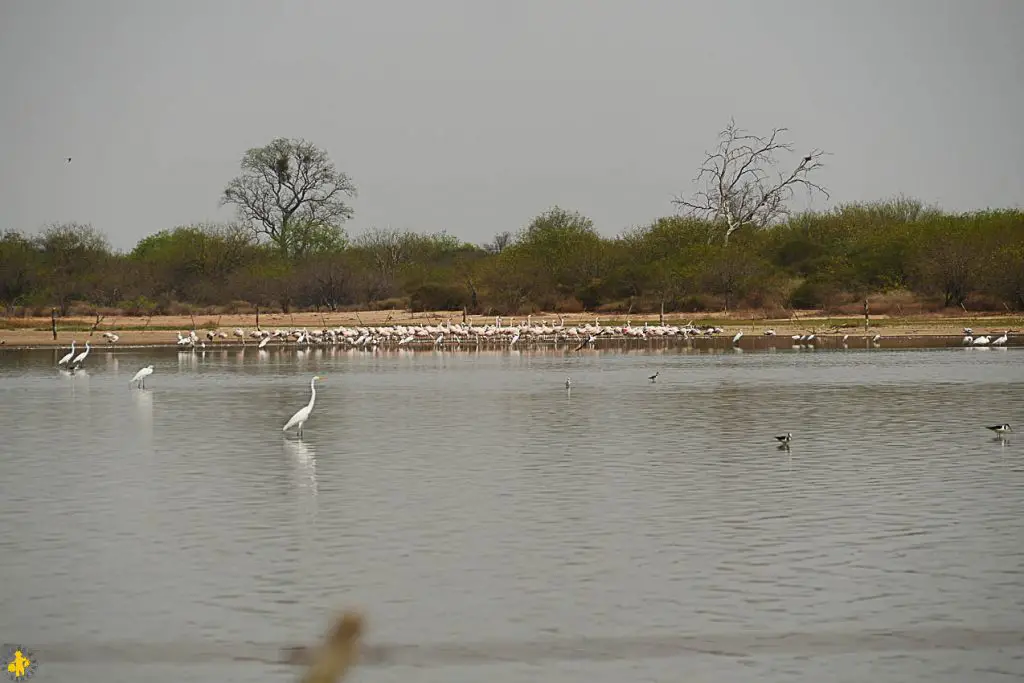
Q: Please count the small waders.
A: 4